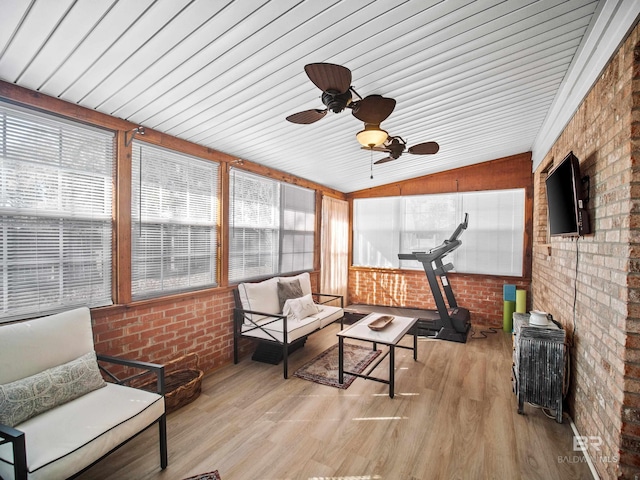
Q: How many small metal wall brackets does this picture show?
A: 2